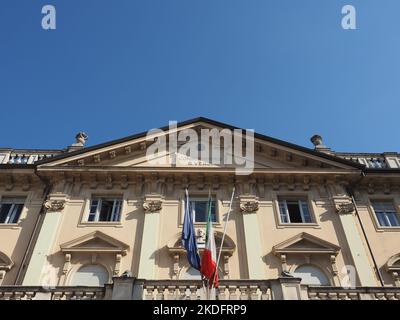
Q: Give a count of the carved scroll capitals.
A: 4